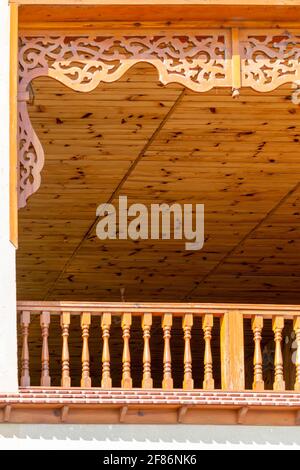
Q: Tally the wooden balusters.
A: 13